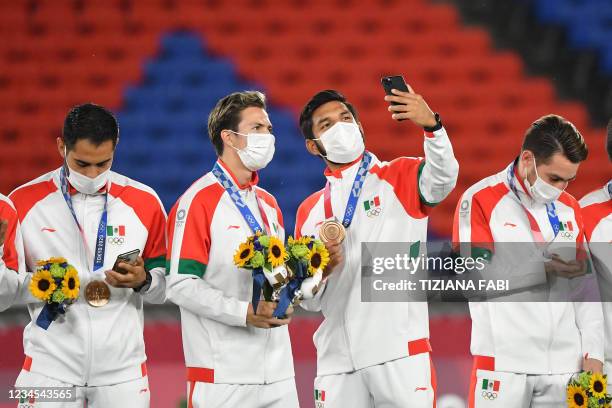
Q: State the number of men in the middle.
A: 2